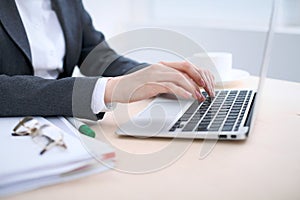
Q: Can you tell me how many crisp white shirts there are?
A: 1